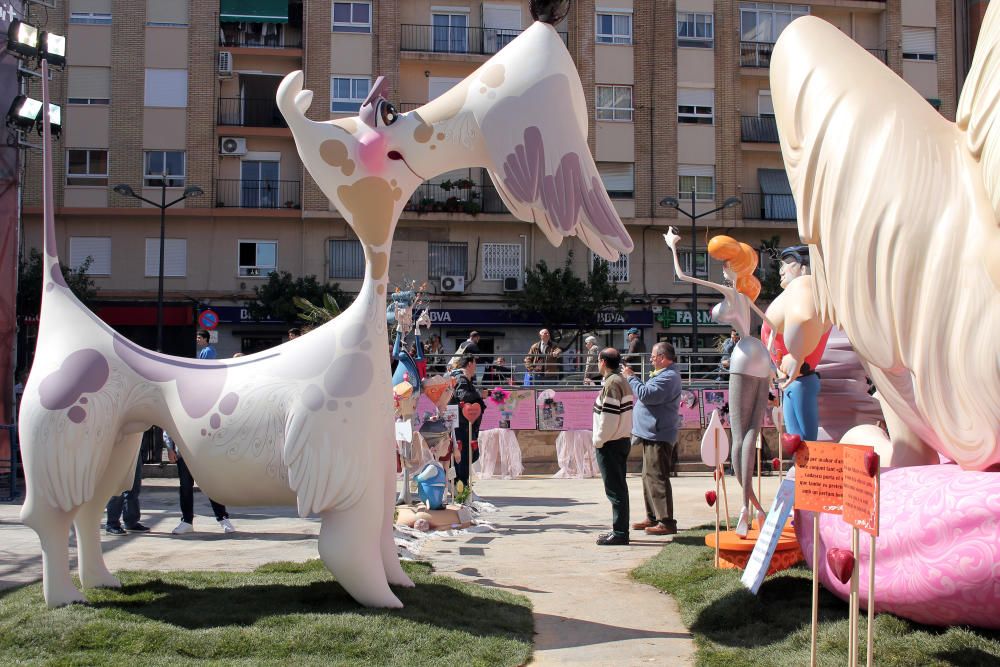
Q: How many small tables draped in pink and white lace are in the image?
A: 2